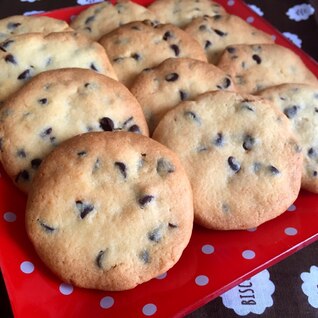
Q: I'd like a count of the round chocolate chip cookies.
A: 12